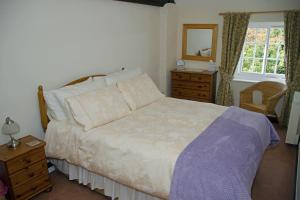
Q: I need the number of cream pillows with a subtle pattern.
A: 2